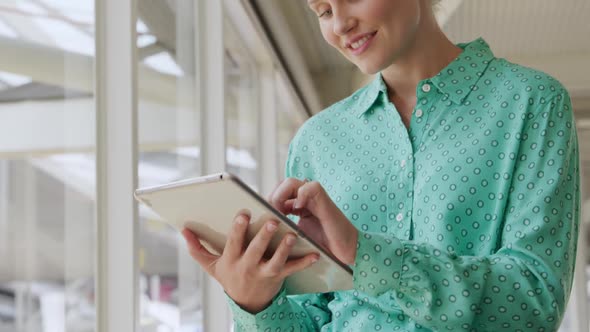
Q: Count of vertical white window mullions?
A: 3